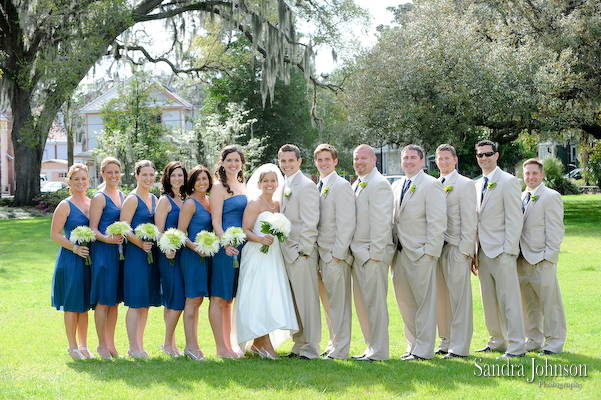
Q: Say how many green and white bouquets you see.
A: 6